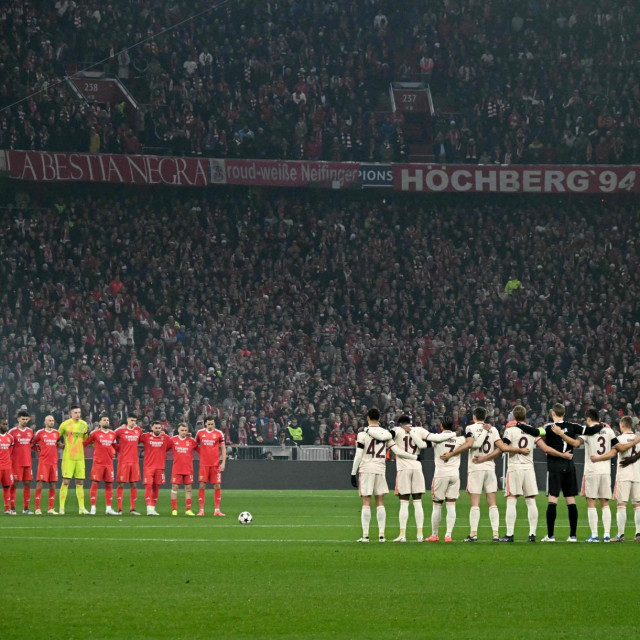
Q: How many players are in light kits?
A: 7